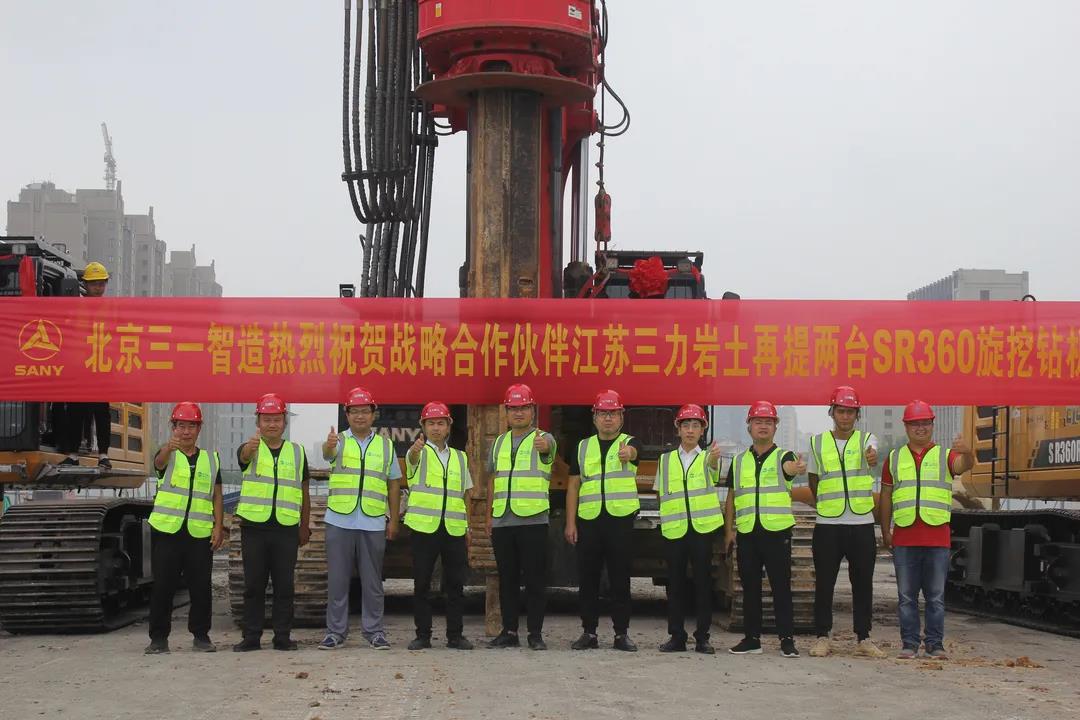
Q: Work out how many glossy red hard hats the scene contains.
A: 10